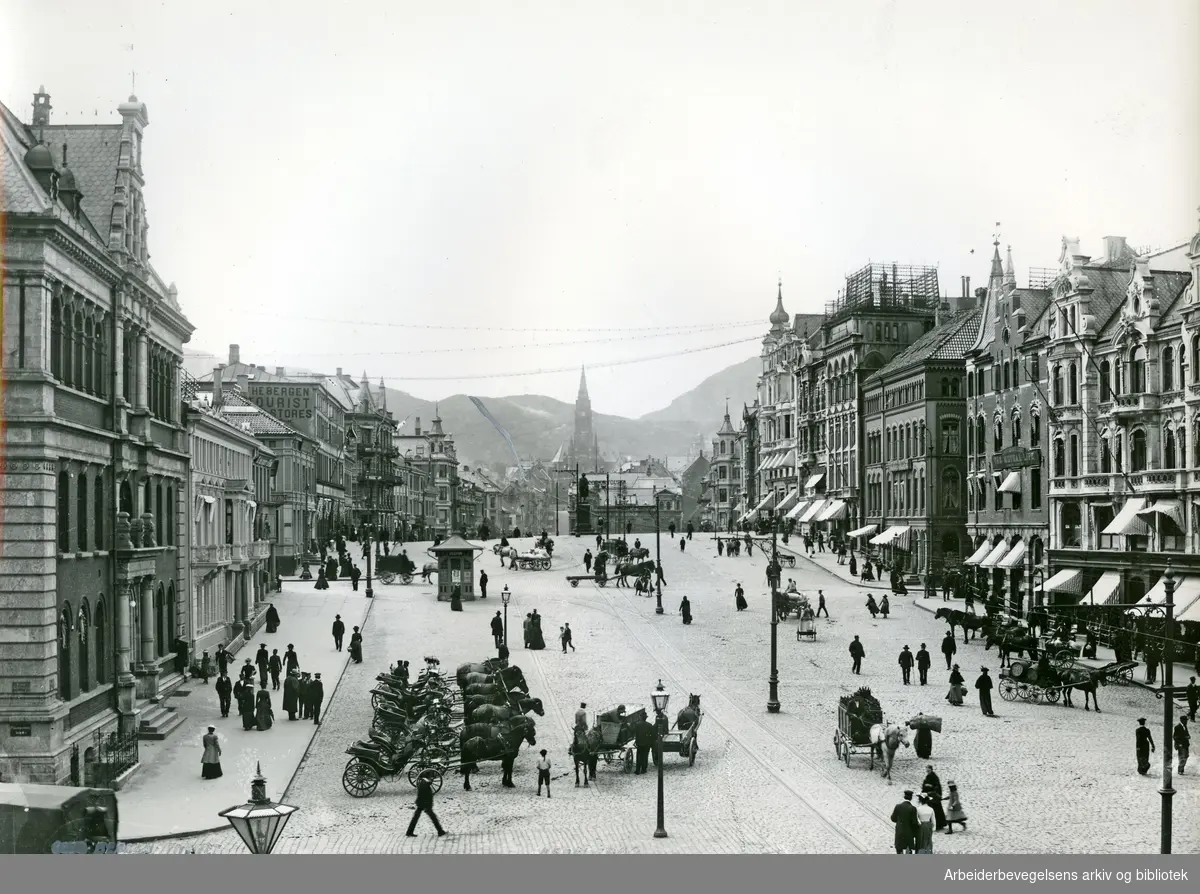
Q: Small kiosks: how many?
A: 1